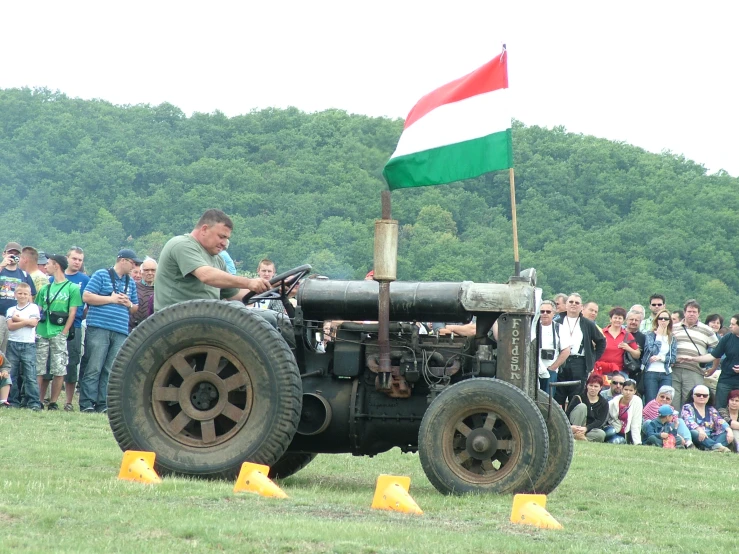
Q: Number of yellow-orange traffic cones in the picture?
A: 4